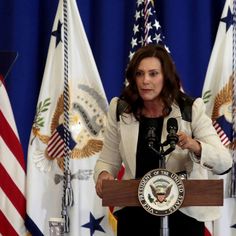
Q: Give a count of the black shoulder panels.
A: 2